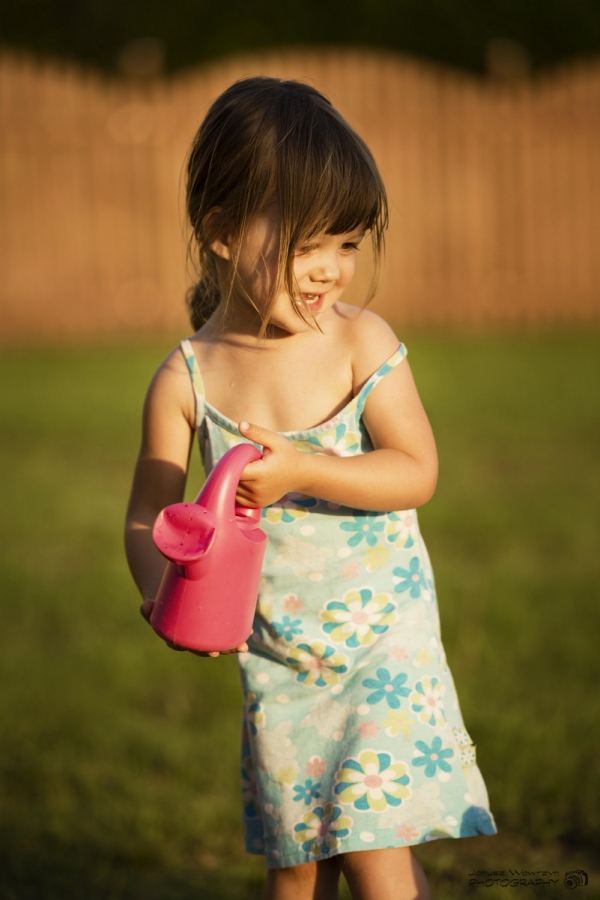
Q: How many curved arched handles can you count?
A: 1